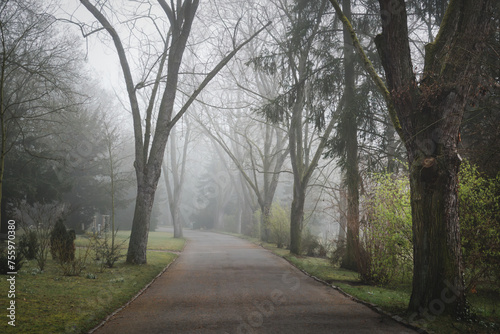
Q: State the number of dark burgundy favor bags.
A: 0